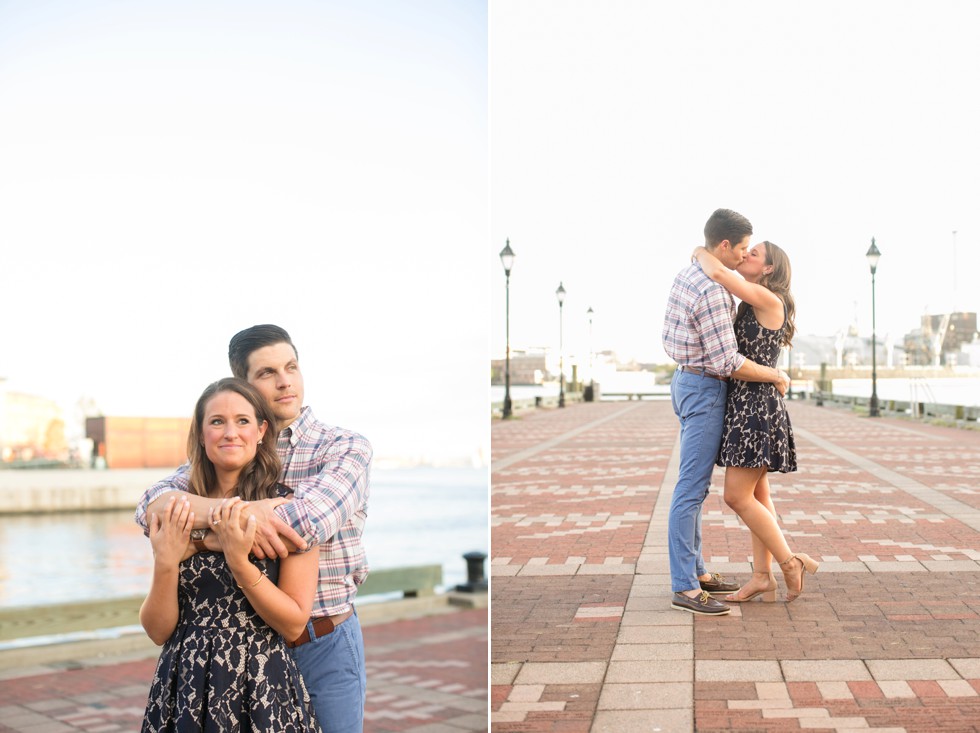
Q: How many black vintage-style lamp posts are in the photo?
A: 4